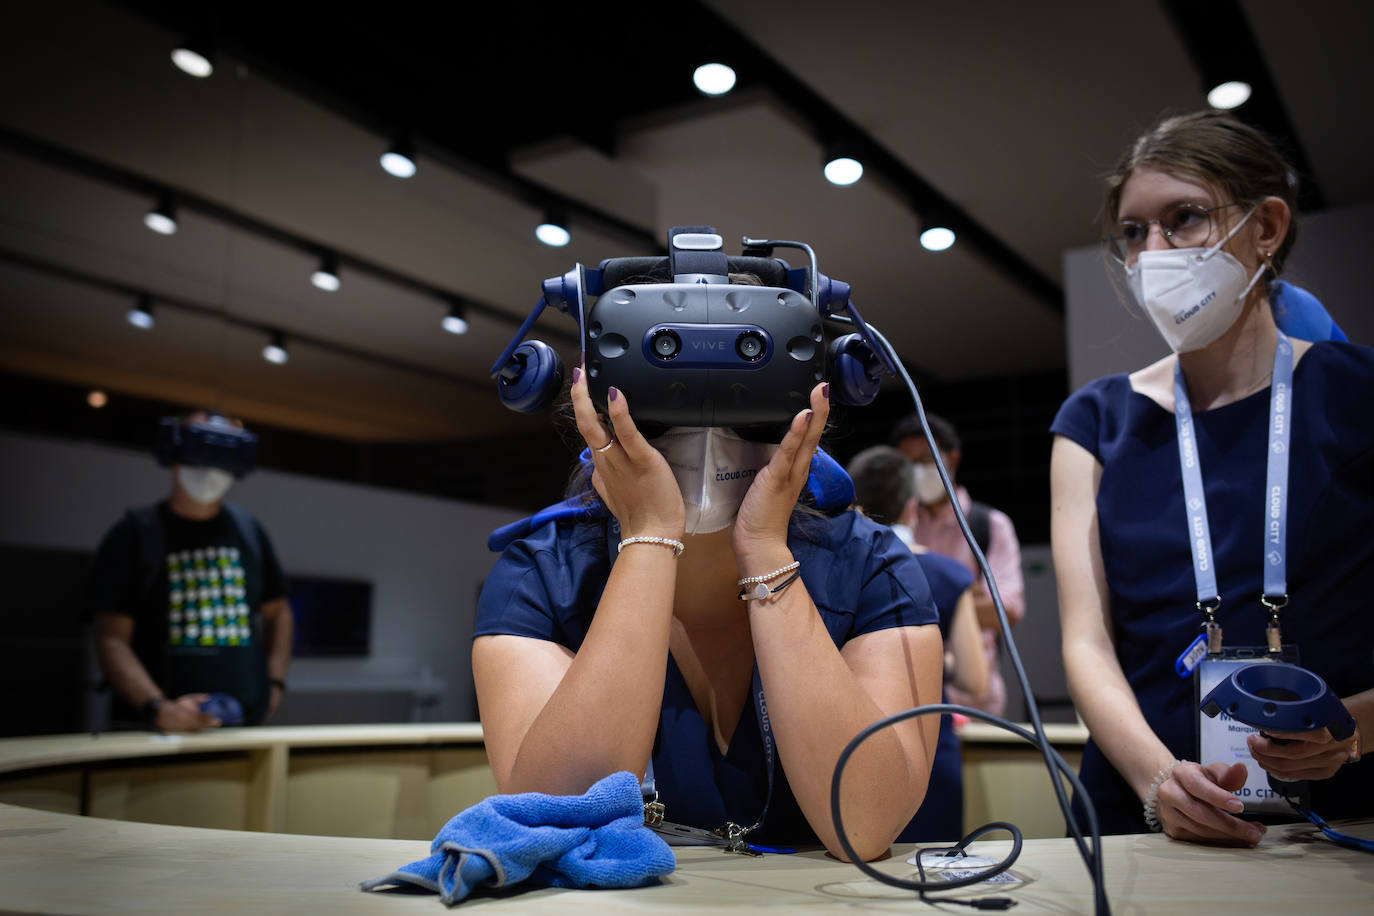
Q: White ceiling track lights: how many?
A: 12